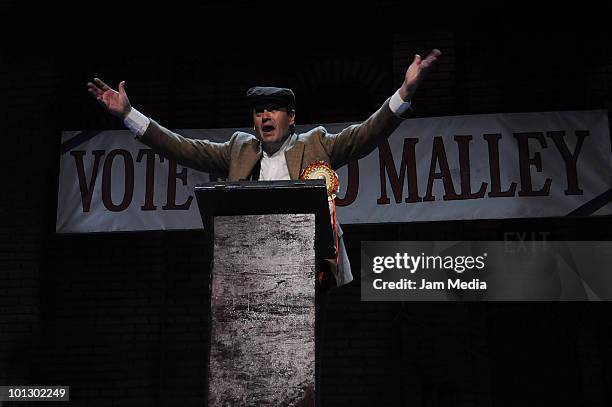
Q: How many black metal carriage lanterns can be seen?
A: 0